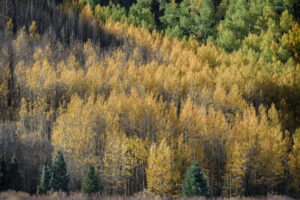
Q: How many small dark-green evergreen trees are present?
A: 6